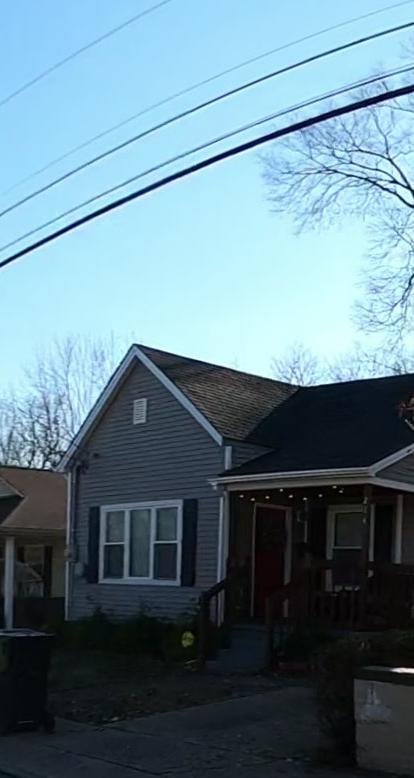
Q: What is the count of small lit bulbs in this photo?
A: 9